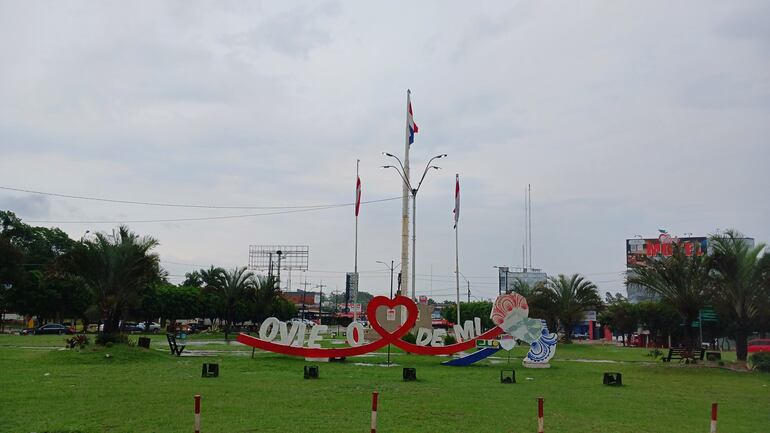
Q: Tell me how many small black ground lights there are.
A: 5